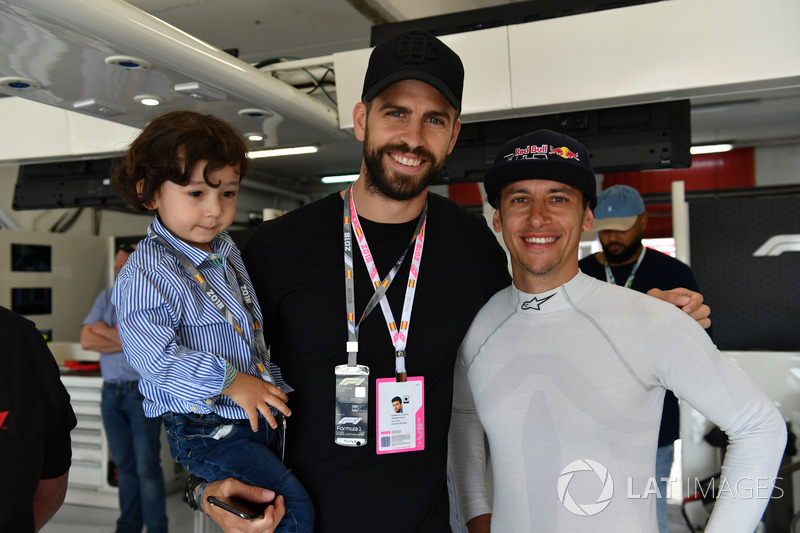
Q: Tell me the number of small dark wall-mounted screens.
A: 2